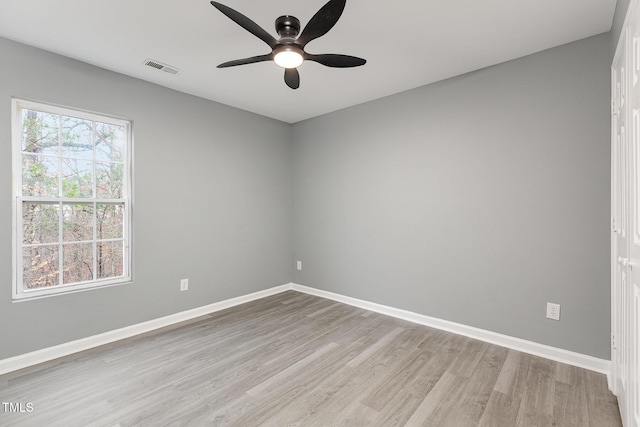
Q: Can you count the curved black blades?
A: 5